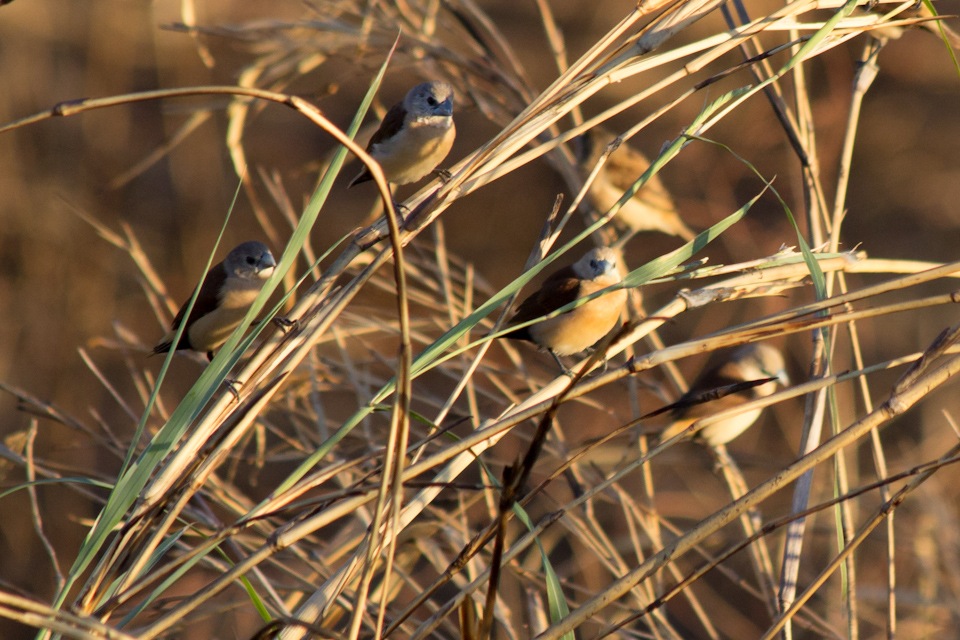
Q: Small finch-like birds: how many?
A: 5